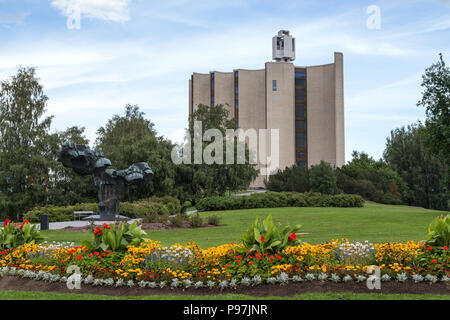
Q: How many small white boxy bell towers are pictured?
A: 1